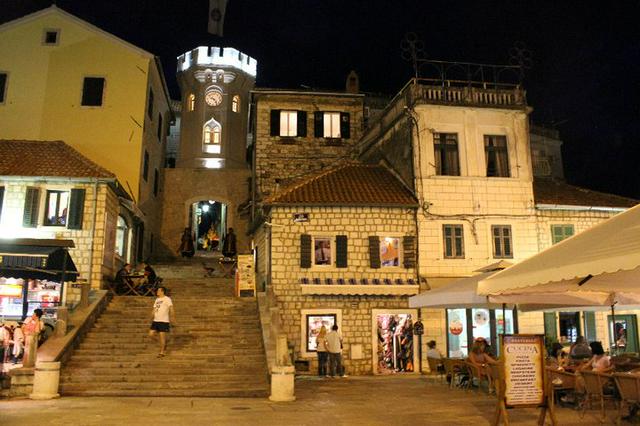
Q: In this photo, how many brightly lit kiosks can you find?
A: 1